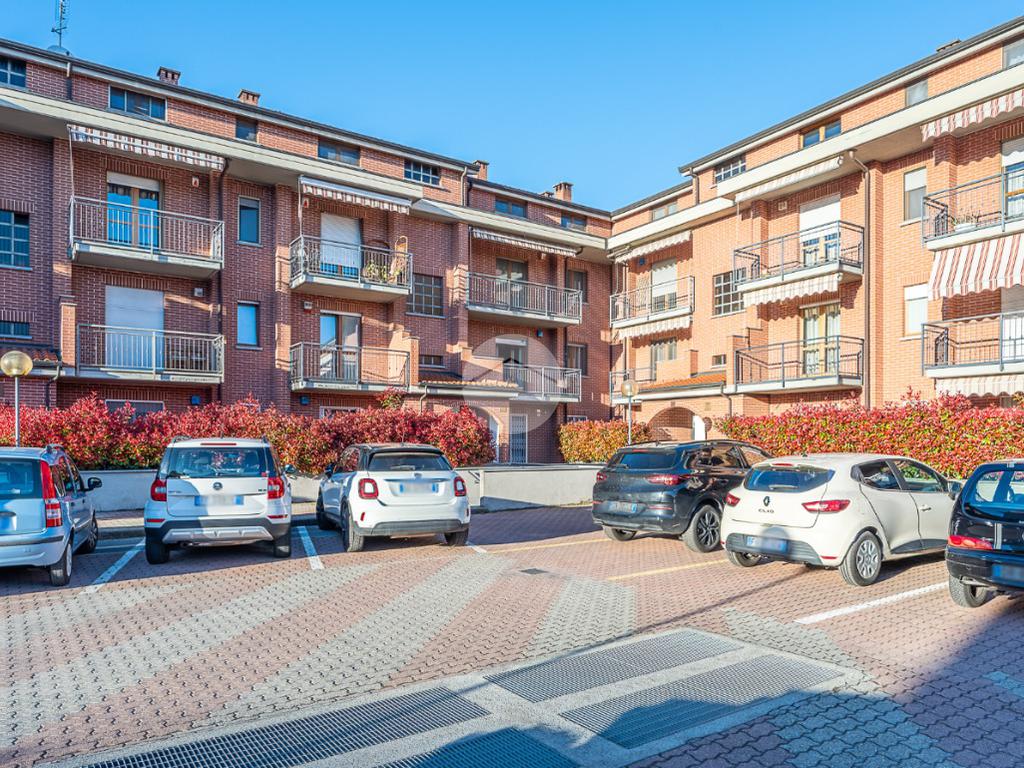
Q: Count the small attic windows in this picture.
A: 12